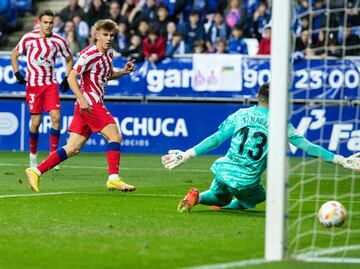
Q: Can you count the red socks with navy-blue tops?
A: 4